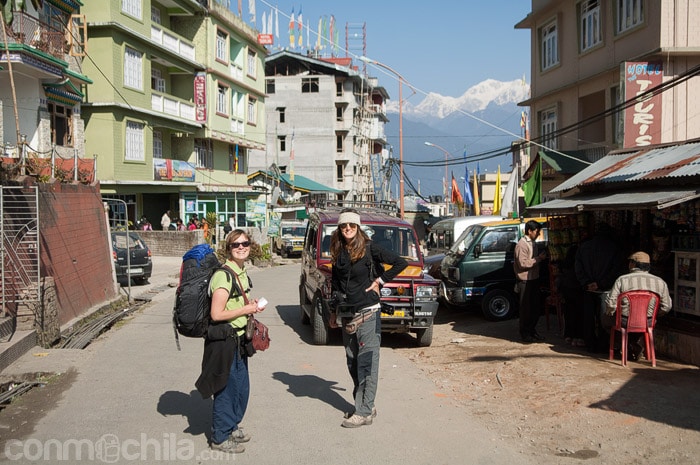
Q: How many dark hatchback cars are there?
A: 1